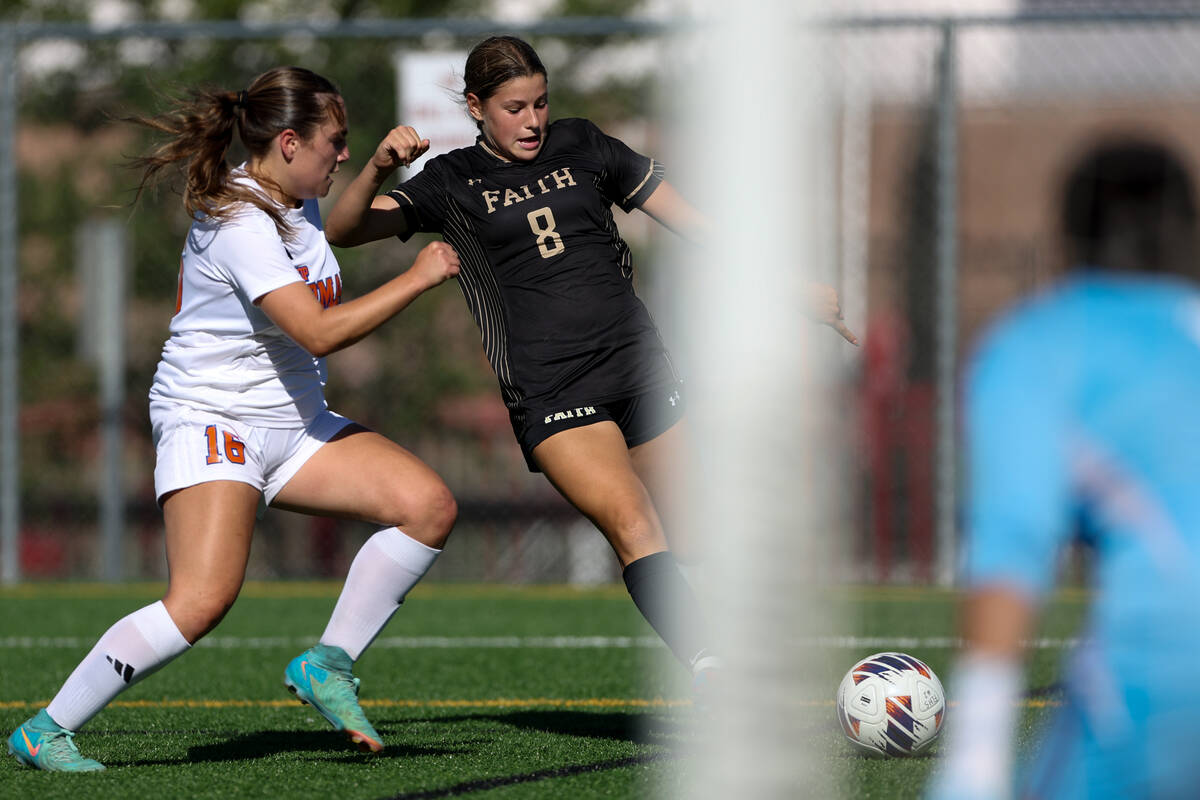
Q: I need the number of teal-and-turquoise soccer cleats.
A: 2